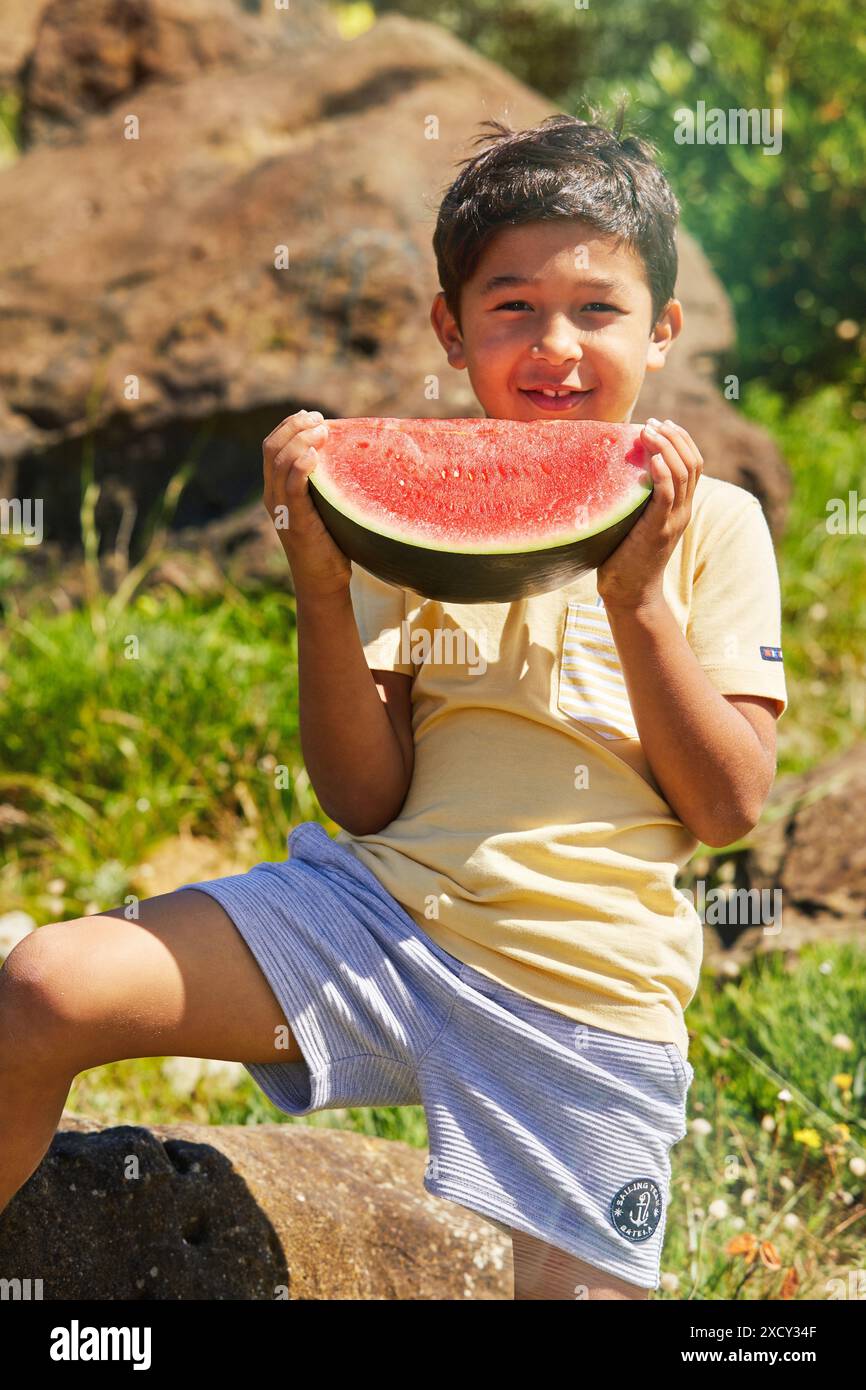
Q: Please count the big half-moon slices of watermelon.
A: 1